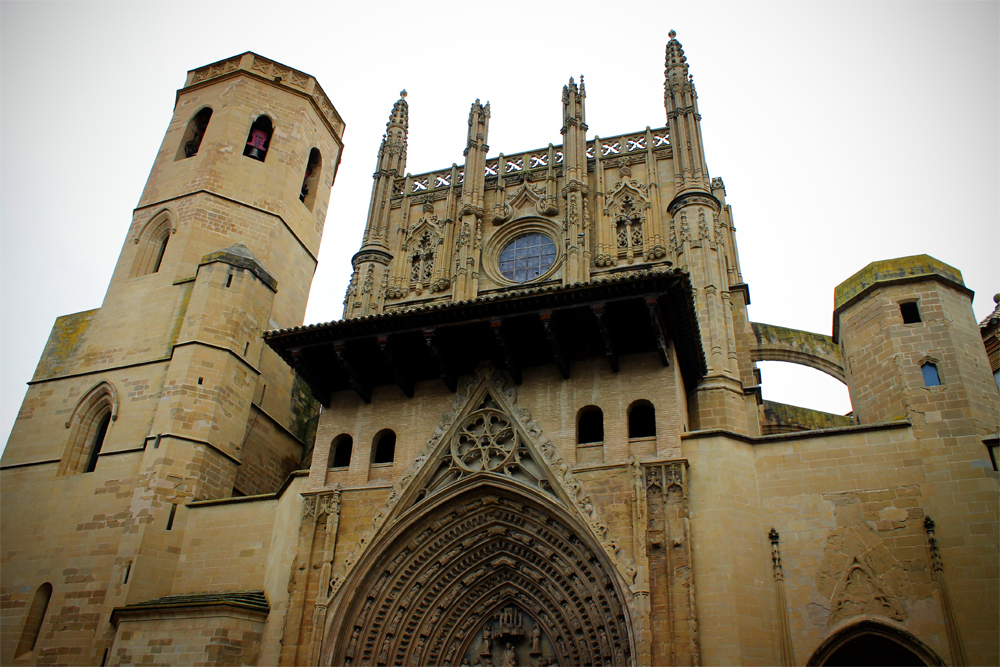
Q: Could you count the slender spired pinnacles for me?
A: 4